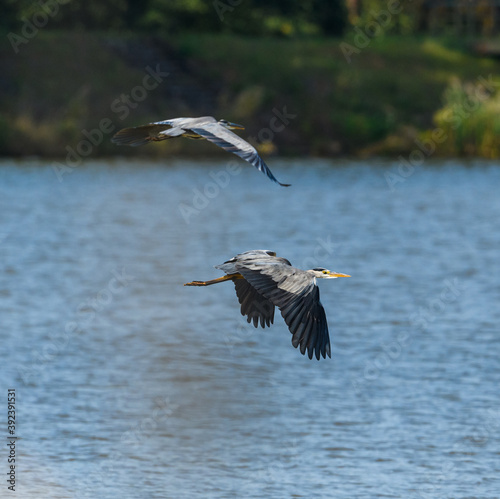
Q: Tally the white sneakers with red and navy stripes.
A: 0